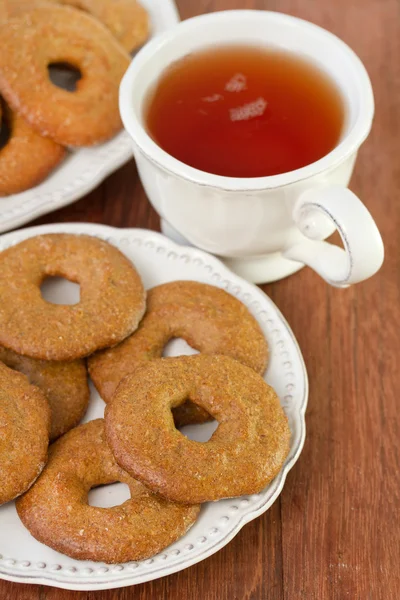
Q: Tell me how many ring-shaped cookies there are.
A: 9